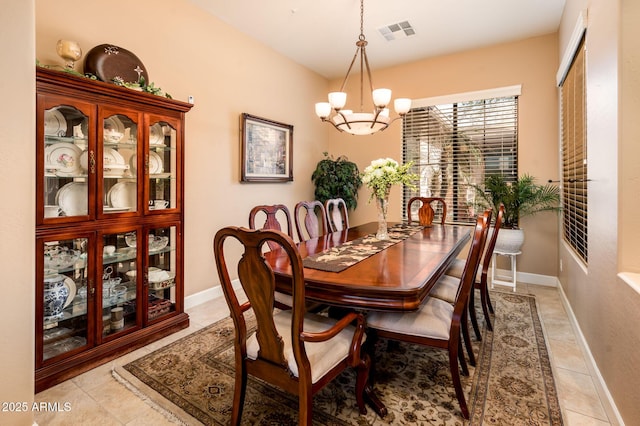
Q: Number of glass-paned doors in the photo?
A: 6